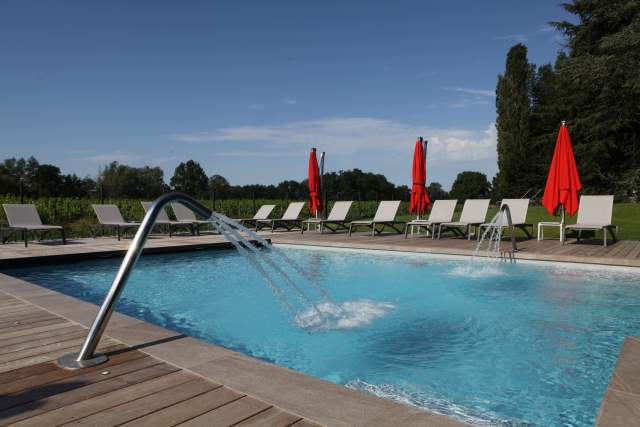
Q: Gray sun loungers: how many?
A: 12